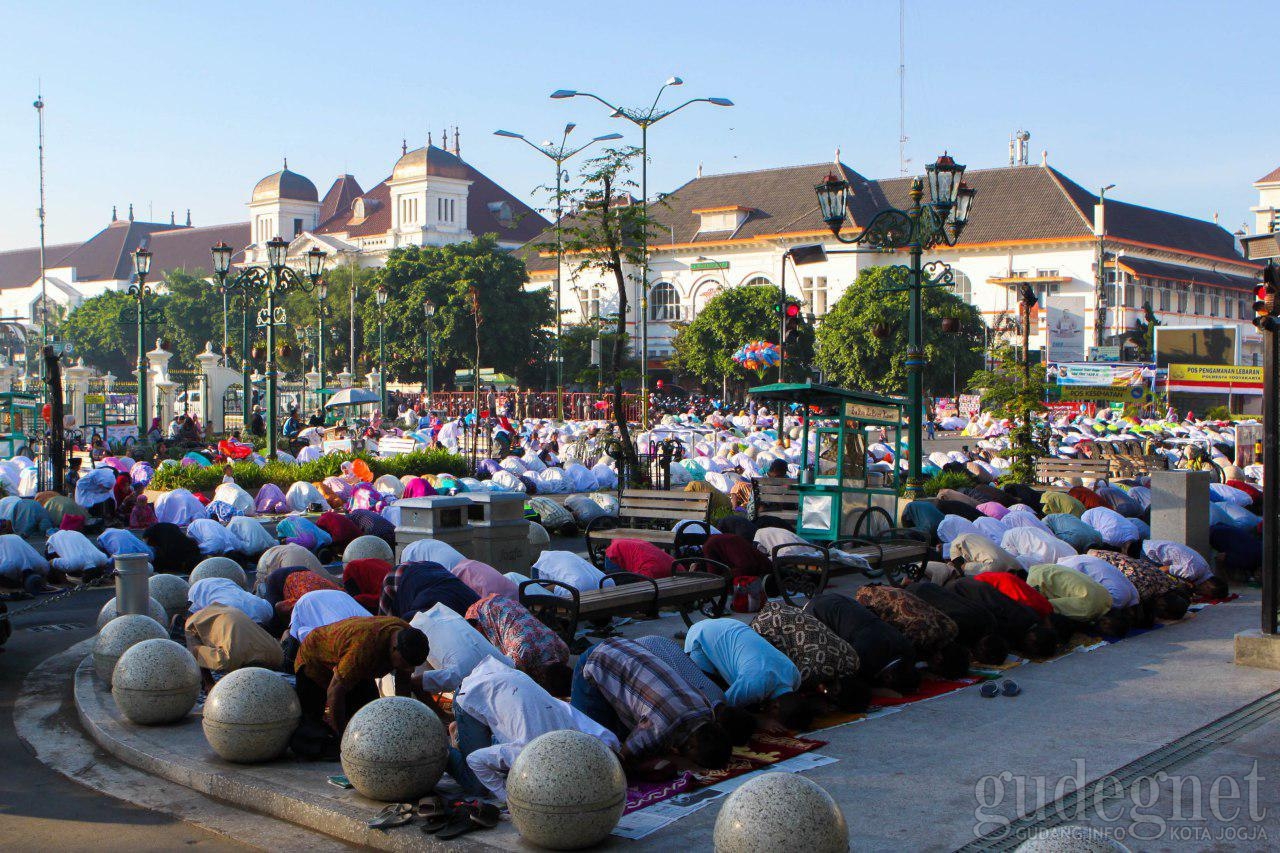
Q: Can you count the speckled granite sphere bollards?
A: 12